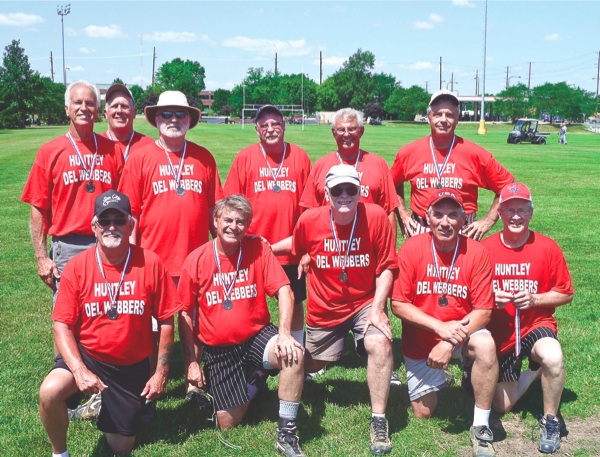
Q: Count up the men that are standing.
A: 6